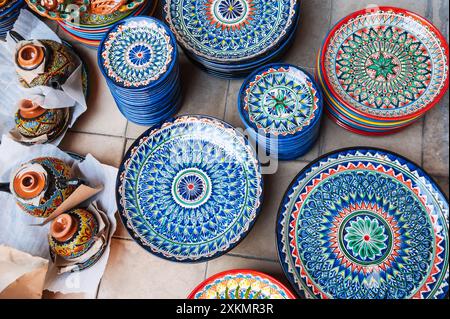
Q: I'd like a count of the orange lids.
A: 4